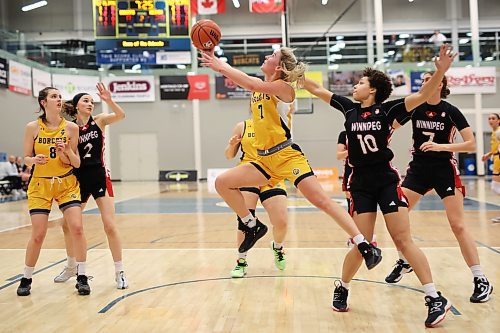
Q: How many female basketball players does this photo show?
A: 8